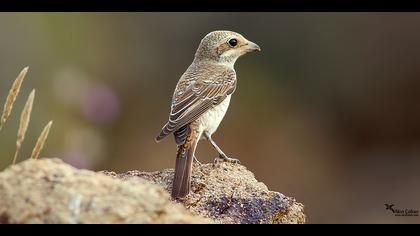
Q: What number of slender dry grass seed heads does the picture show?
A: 3